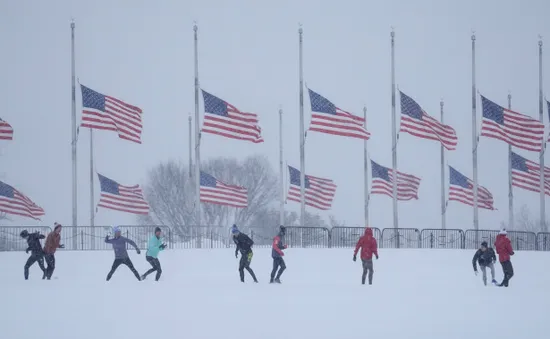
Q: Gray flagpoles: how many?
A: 12